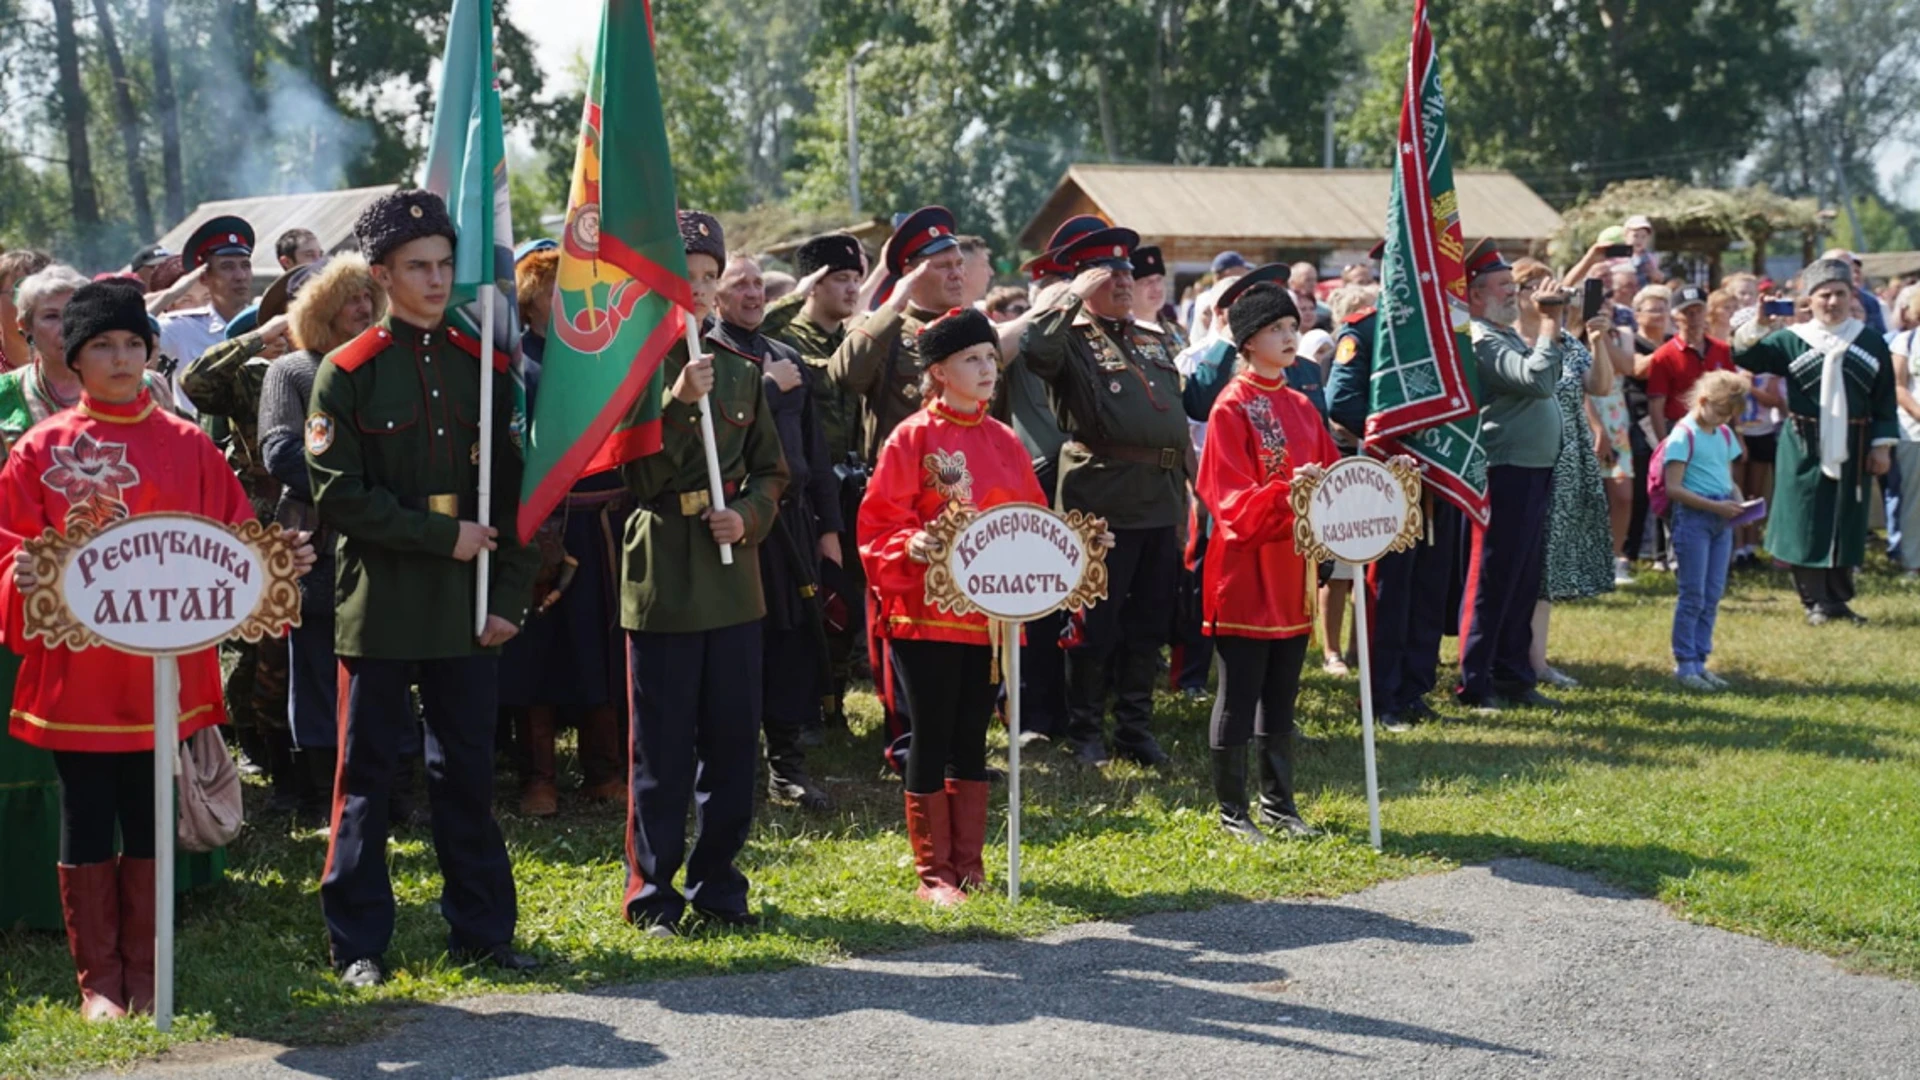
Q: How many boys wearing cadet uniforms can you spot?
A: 2